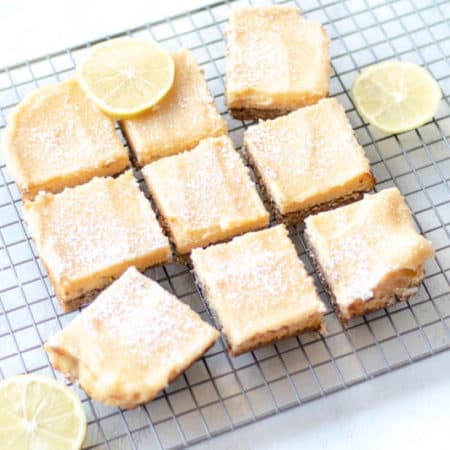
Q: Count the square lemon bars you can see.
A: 9